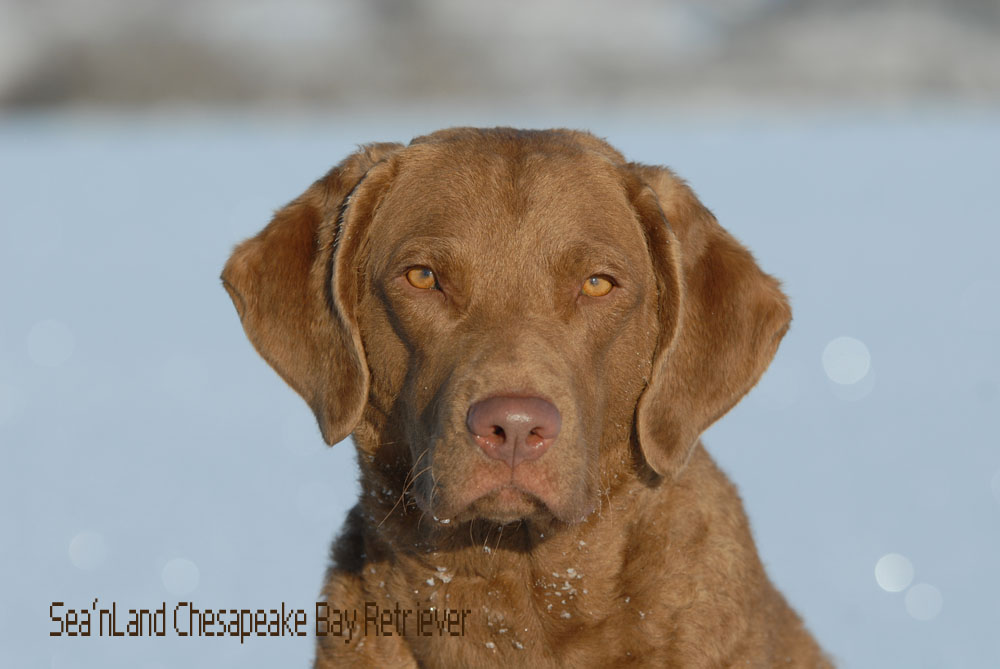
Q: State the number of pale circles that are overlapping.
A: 2